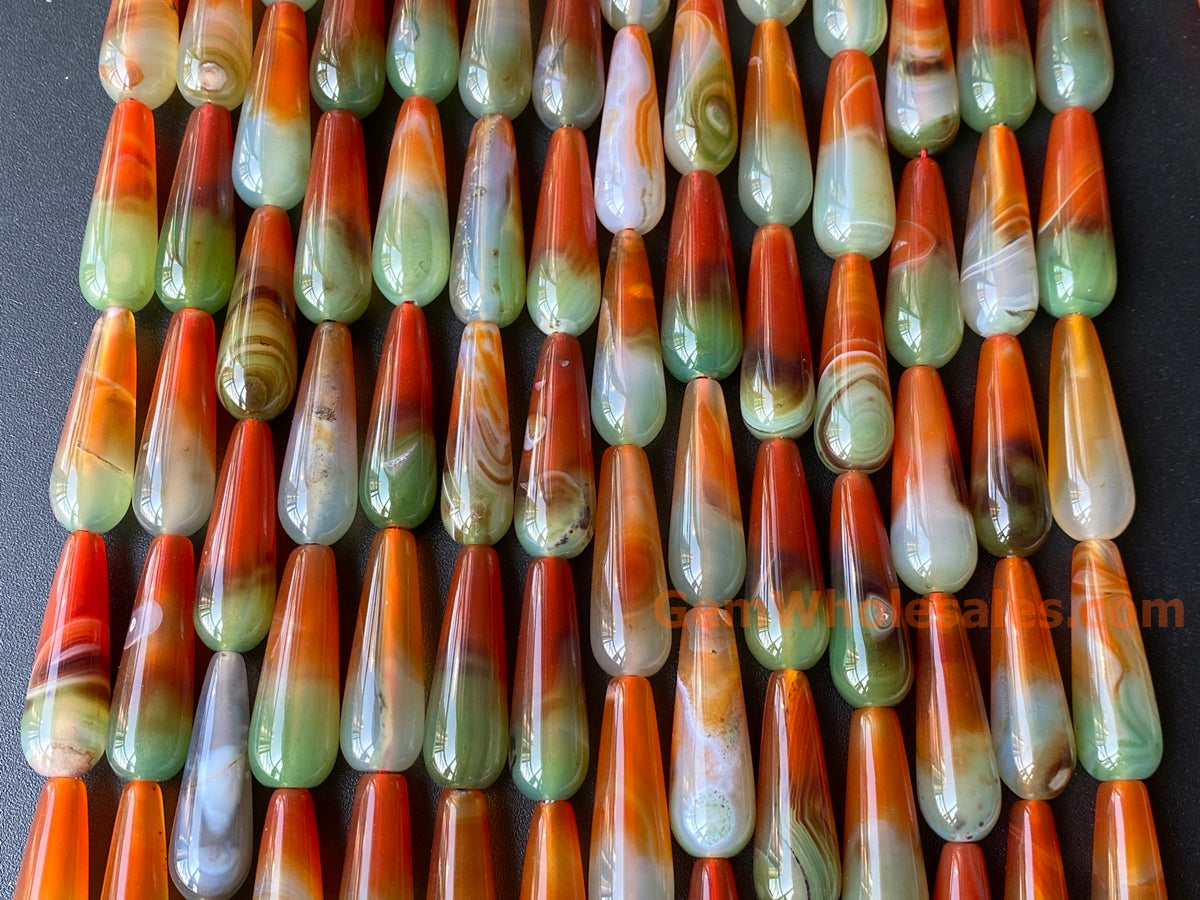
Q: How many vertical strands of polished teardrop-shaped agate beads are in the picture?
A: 14